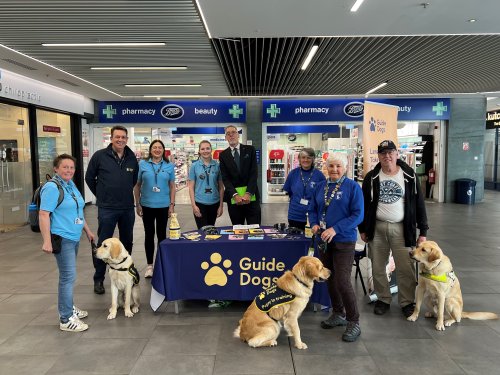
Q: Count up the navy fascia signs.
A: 2